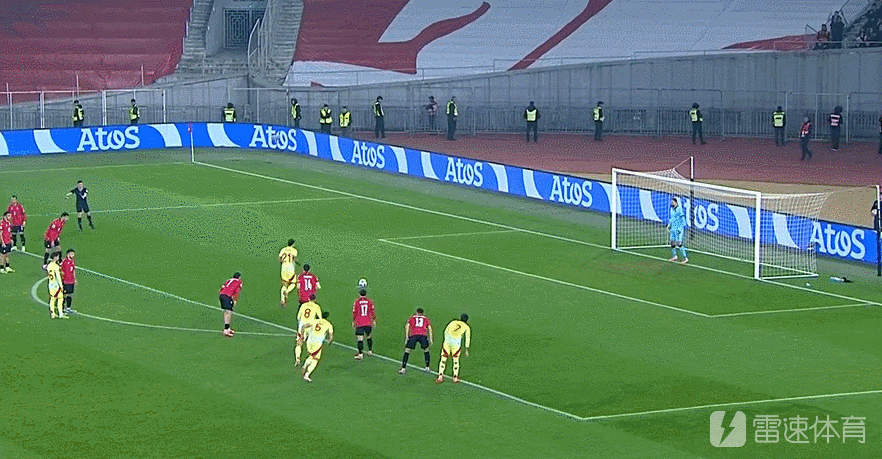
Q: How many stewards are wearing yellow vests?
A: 12